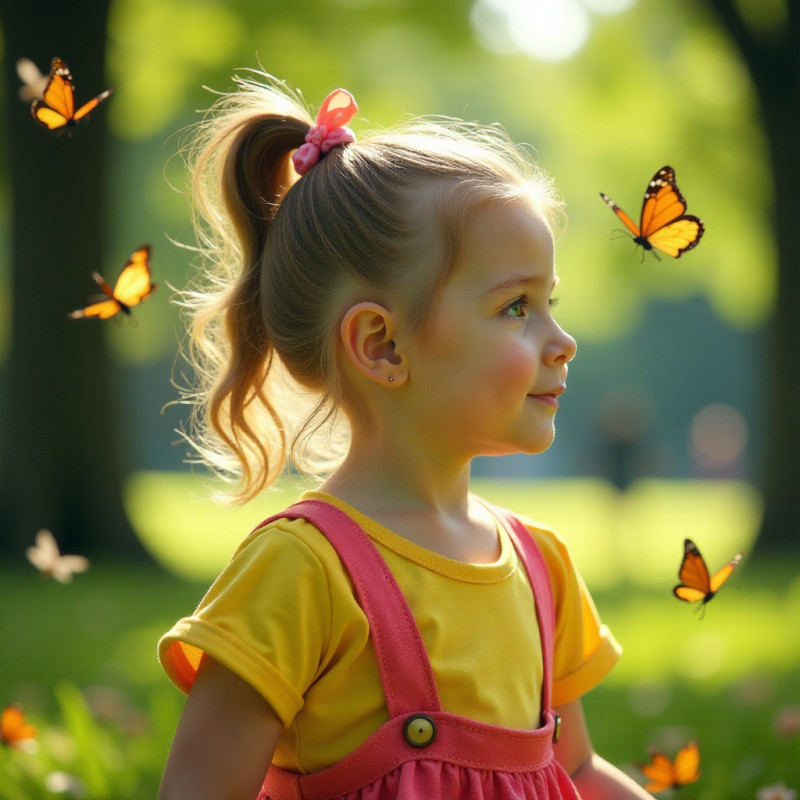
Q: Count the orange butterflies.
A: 6